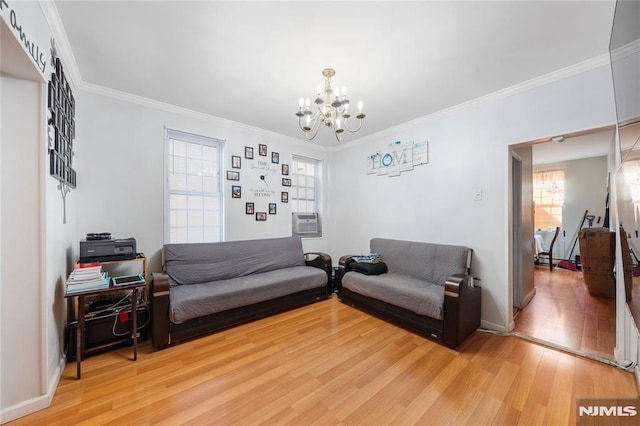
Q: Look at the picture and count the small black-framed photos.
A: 12